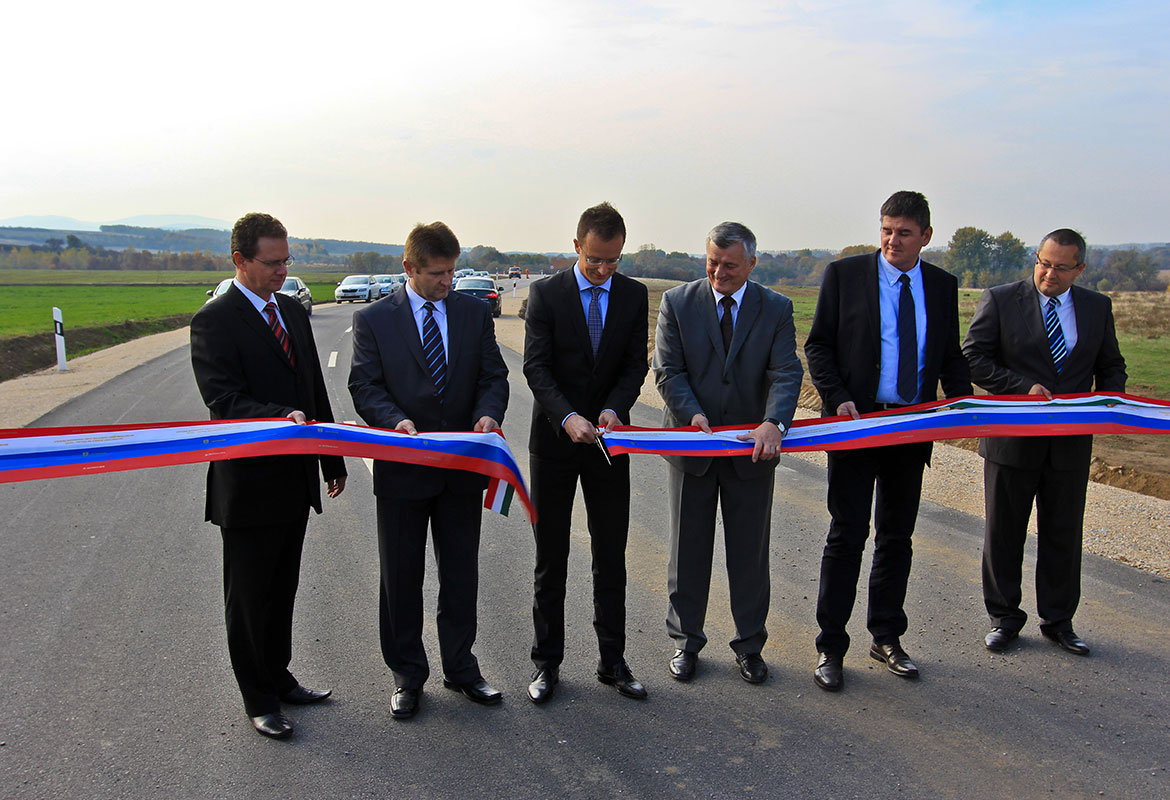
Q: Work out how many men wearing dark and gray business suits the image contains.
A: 6